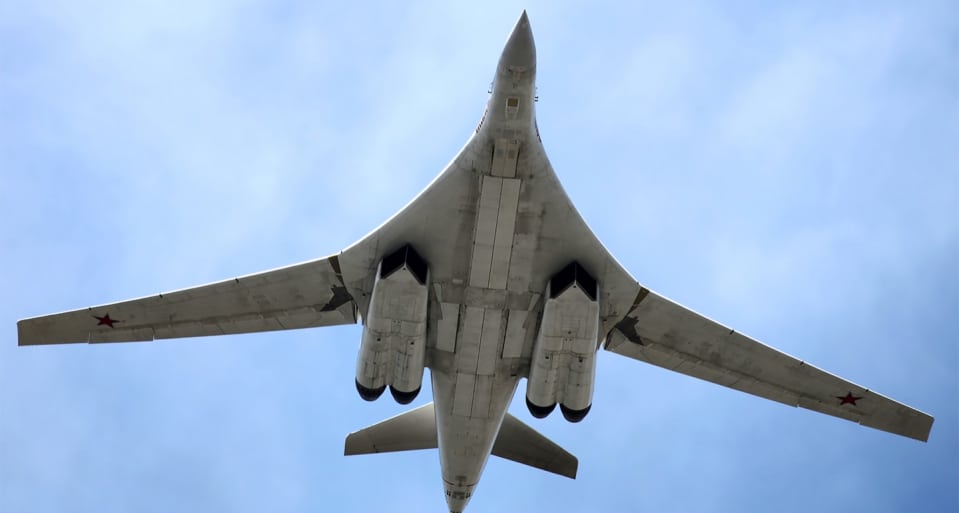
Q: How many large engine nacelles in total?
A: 2